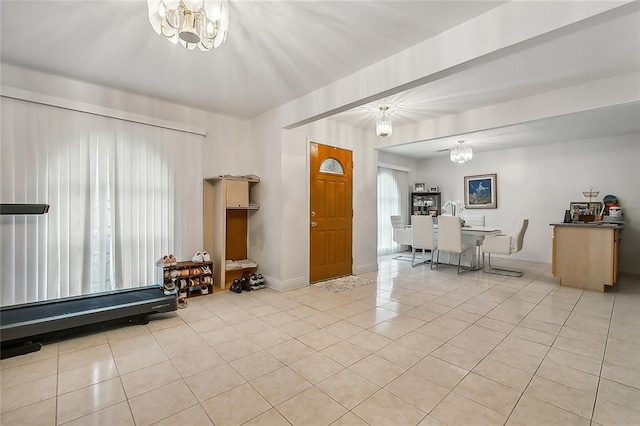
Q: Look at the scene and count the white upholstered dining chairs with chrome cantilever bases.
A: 5